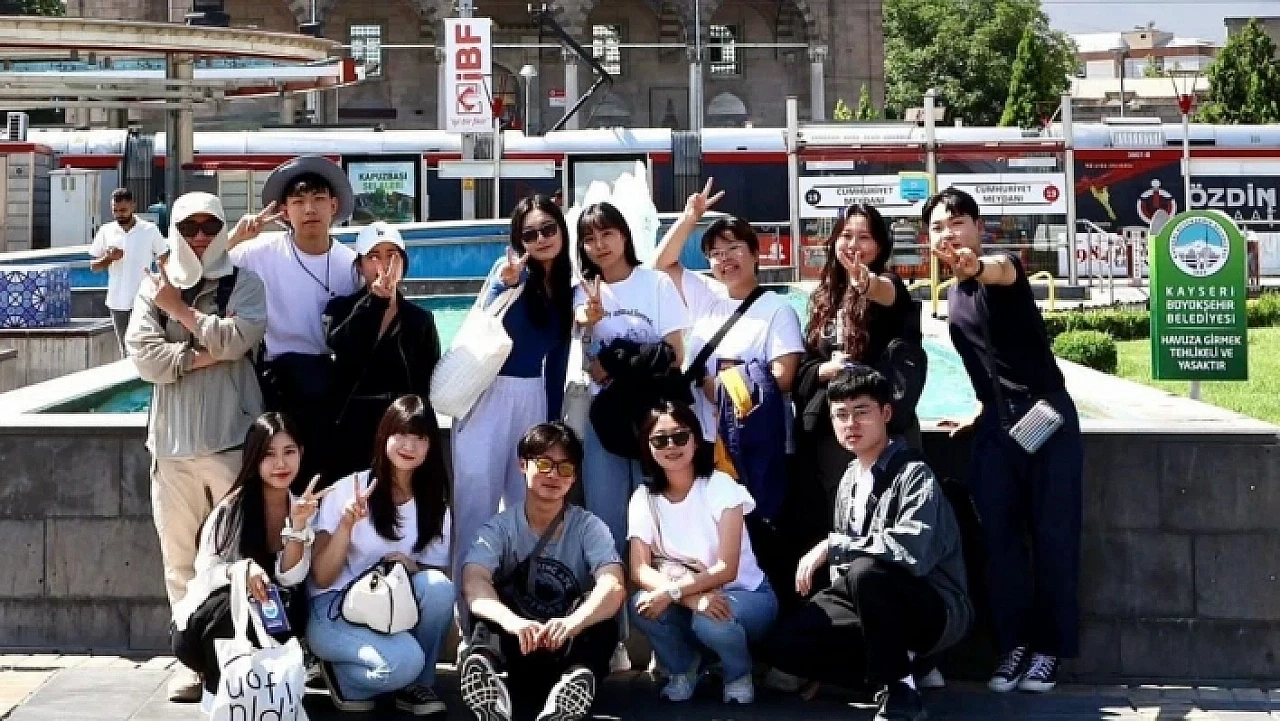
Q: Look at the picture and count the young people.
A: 13